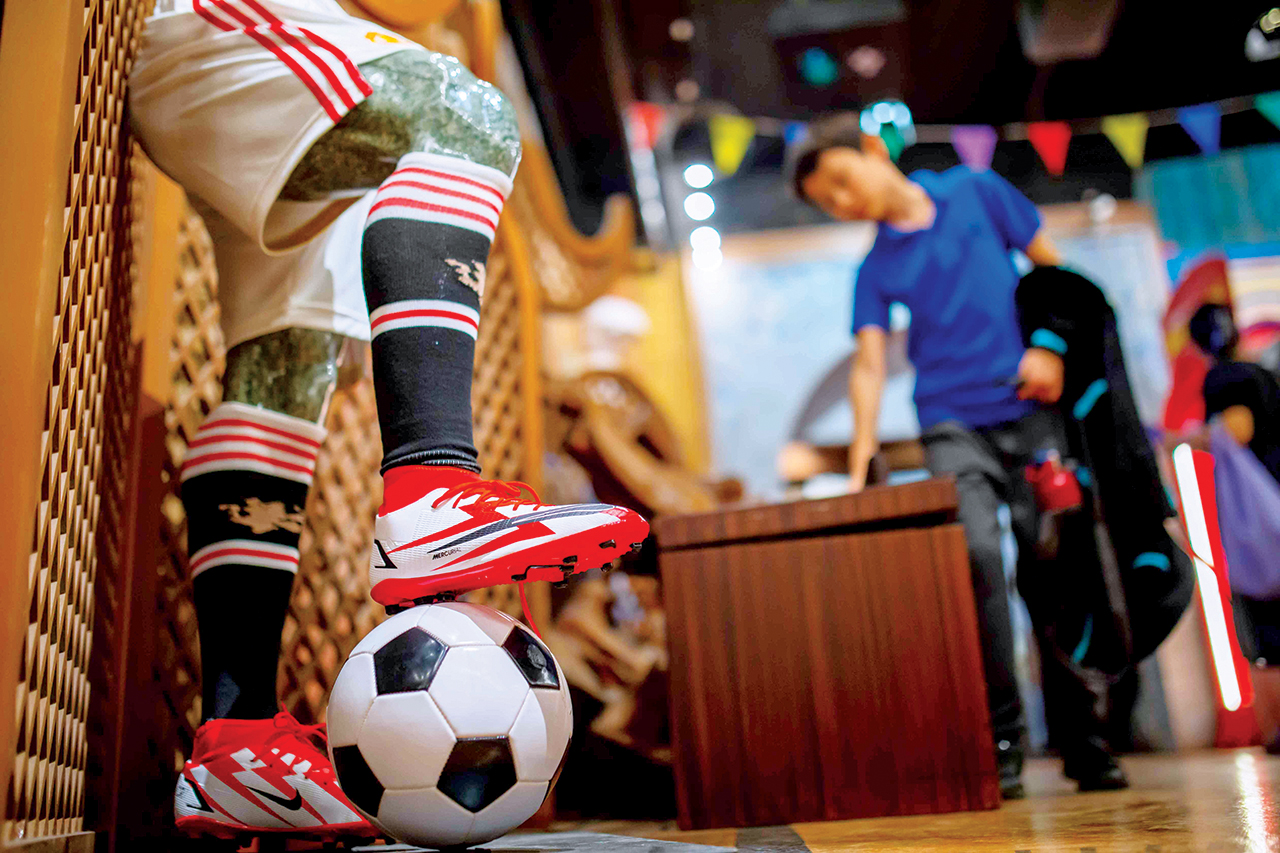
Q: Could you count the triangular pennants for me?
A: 9